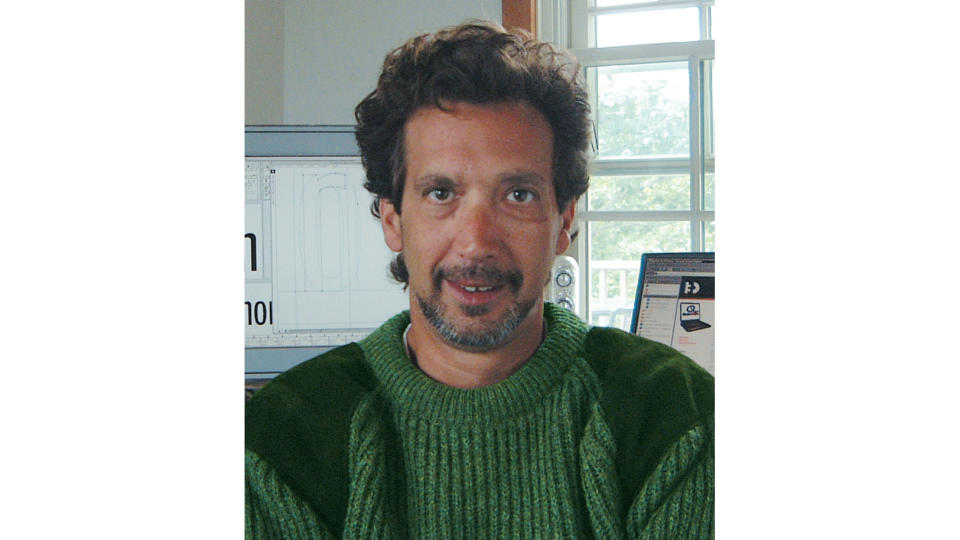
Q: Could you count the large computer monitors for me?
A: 1